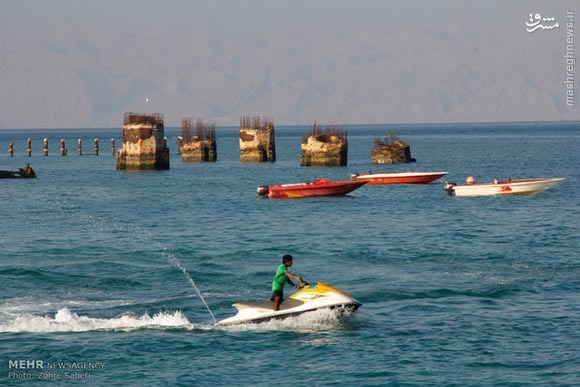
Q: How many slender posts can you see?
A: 7